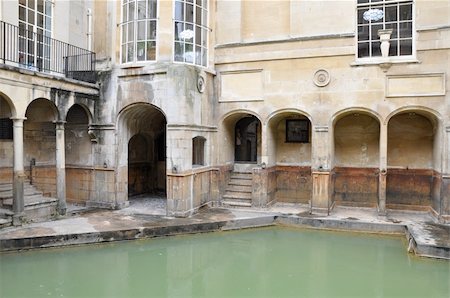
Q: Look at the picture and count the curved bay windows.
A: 2